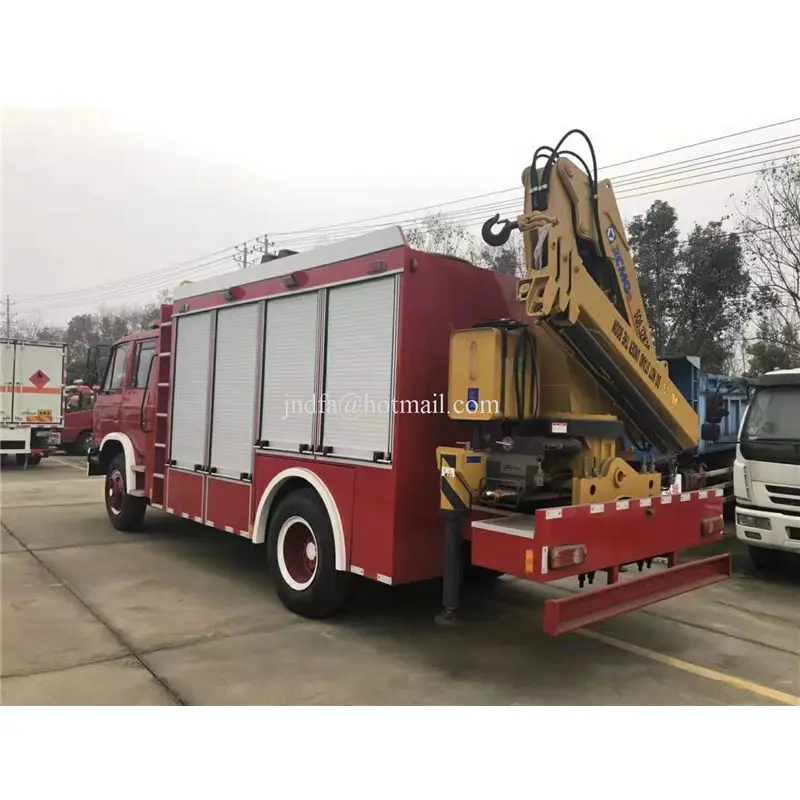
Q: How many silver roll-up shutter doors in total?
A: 4